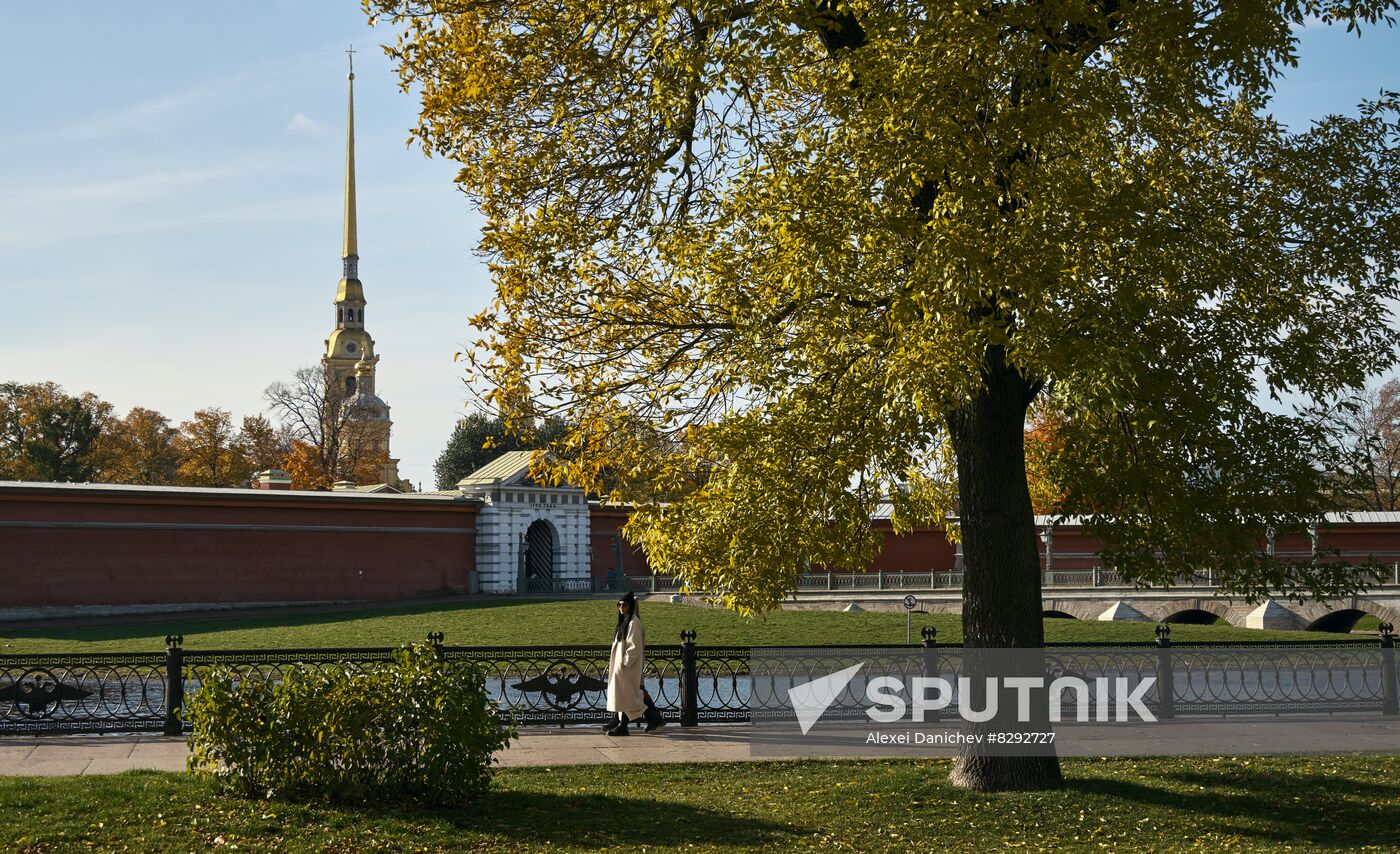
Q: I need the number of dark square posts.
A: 6